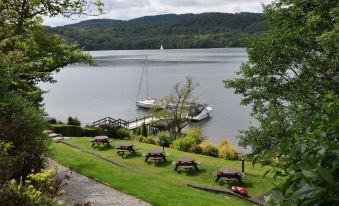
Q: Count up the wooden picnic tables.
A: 5